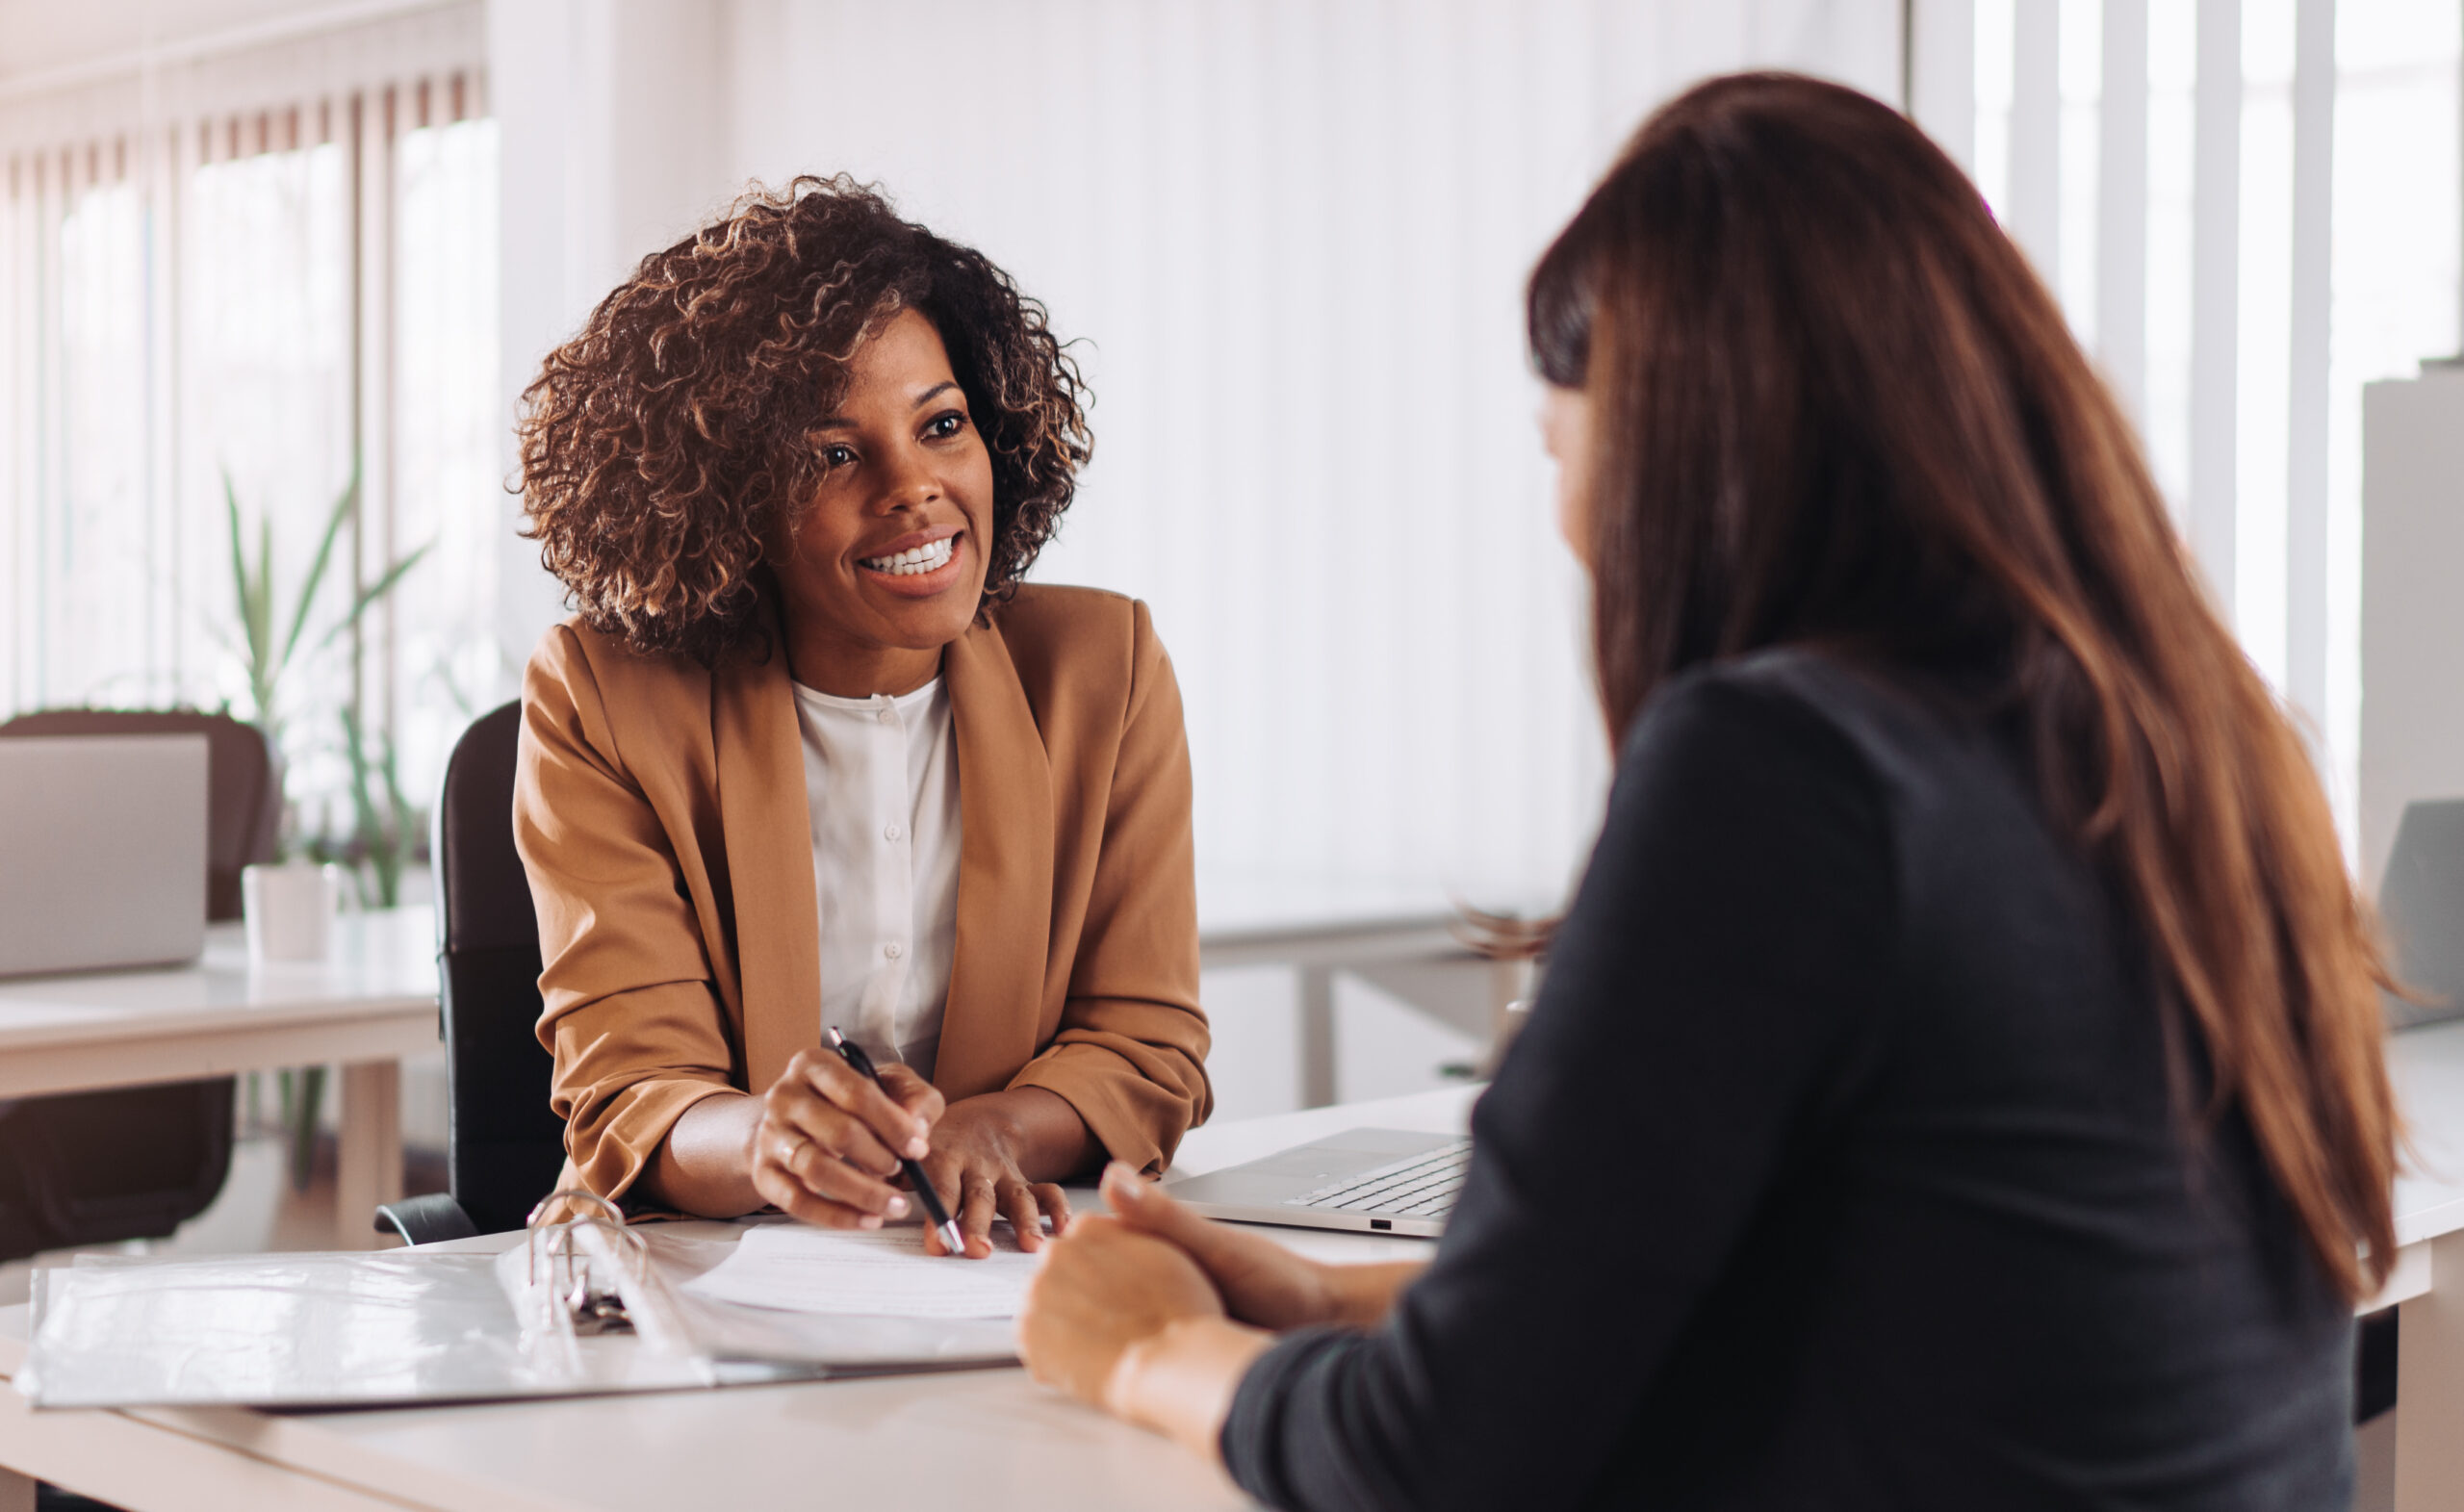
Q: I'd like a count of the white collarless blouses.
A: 1